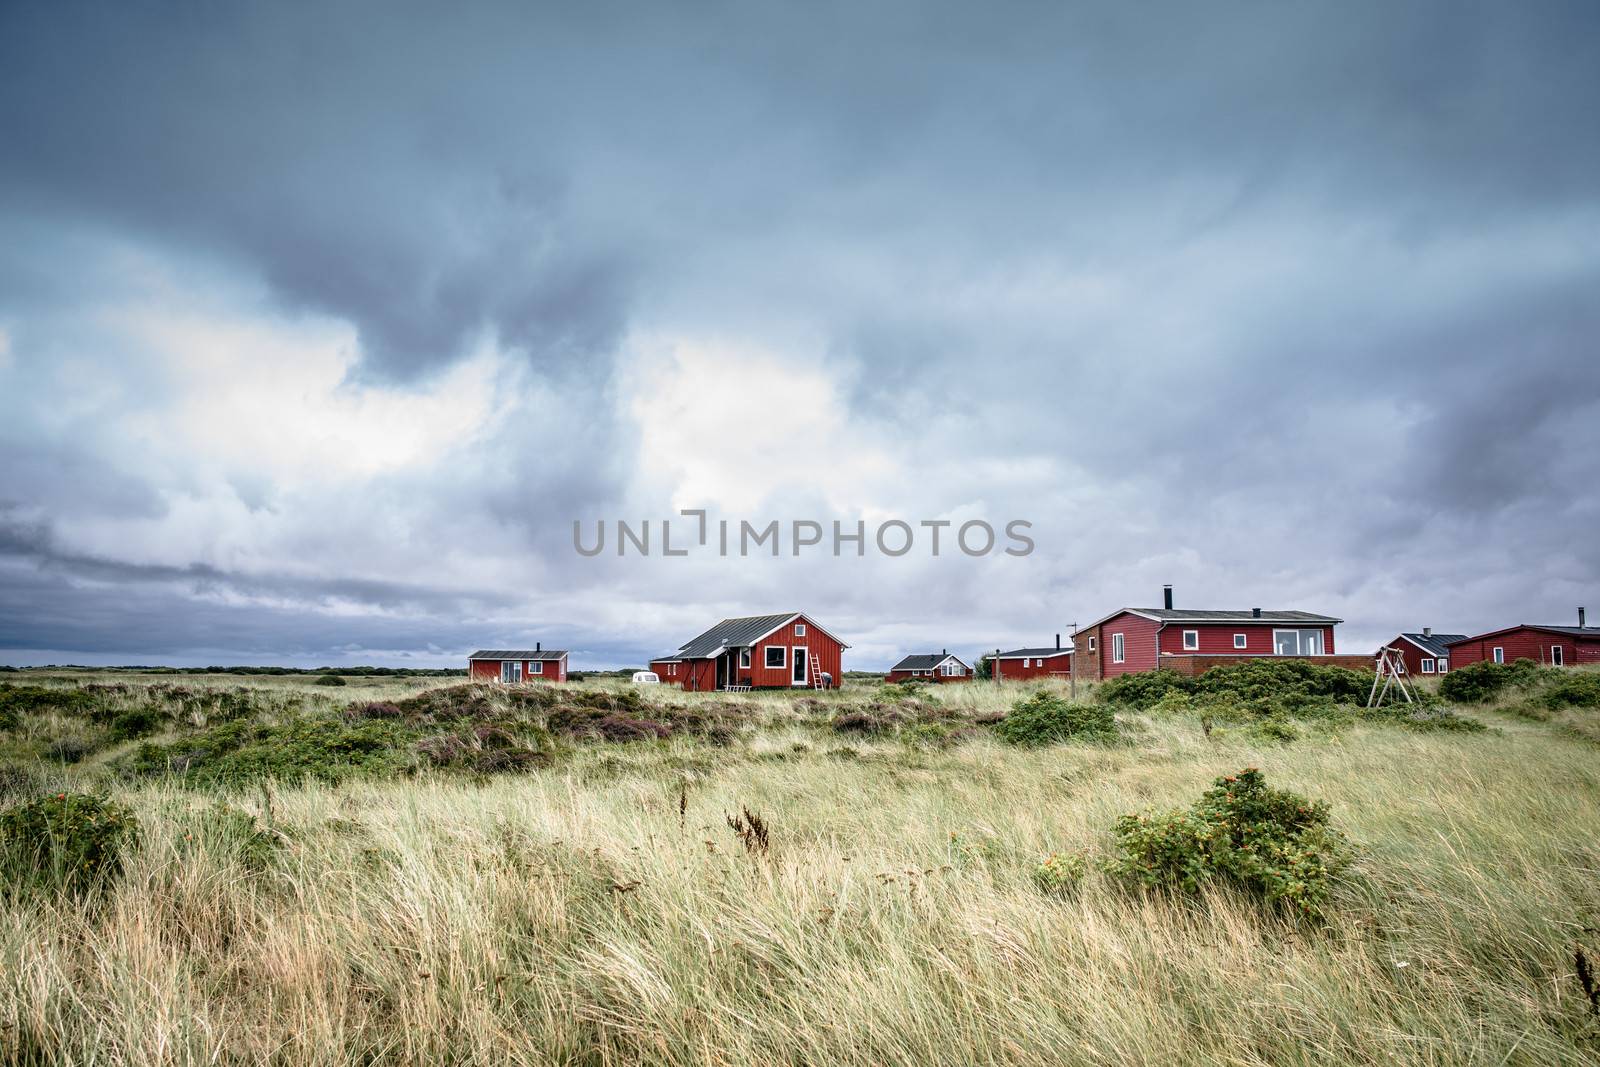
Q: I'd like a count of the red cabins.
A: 7